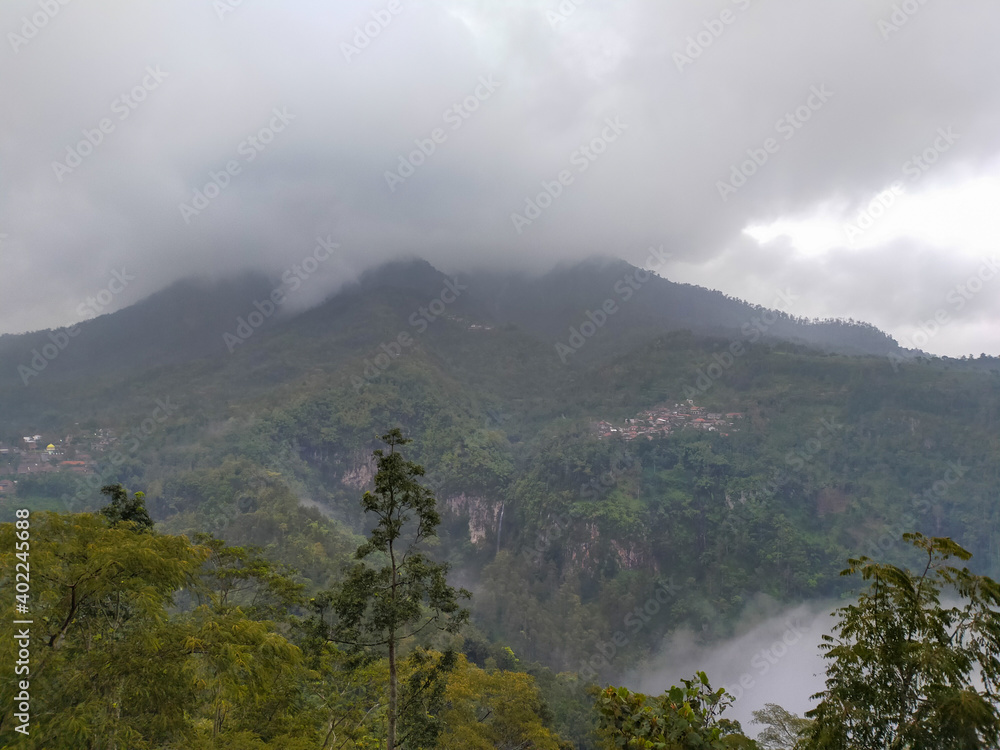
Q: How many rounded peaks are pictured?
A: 3